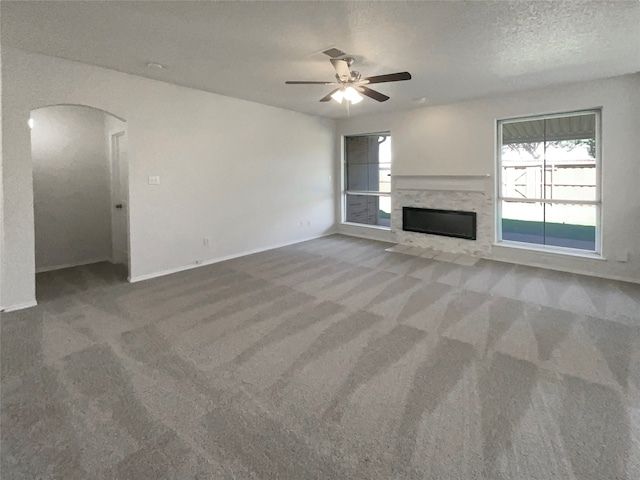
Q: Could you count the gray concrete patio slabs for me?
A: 1